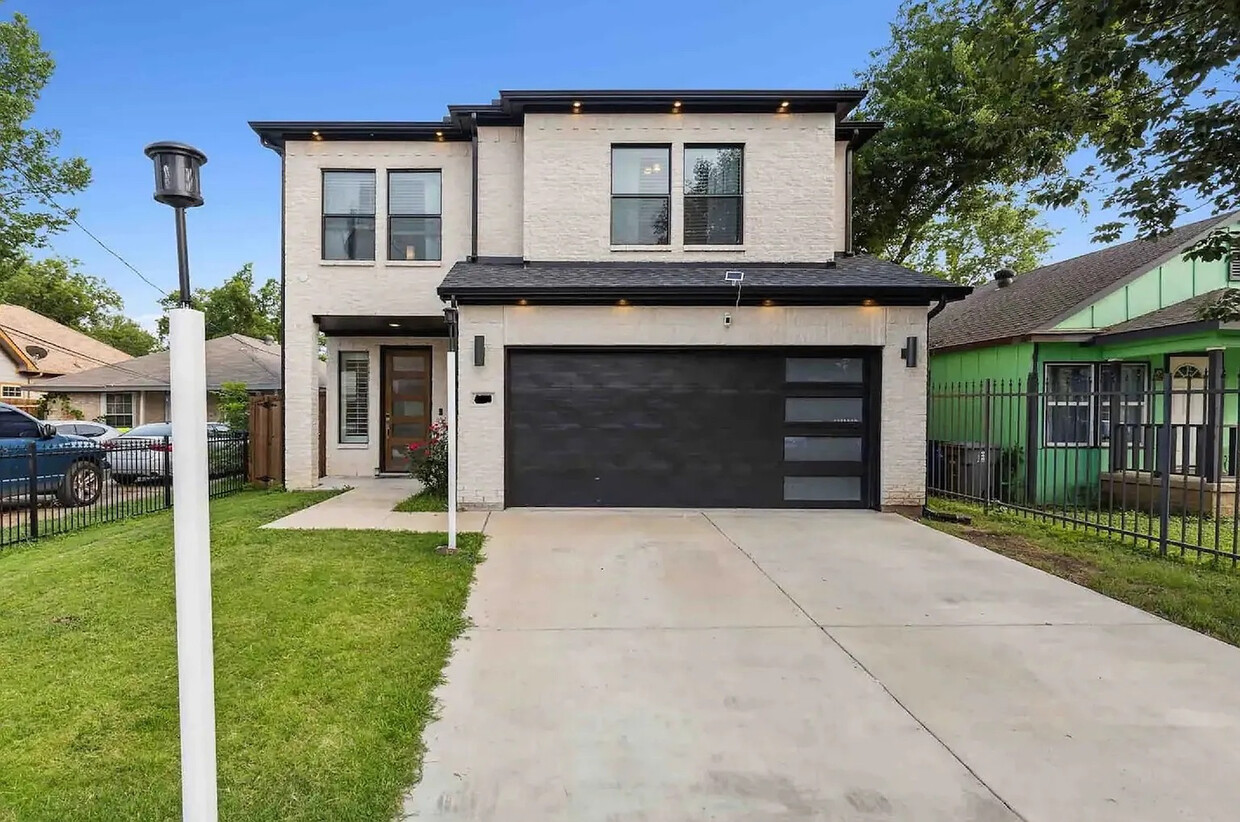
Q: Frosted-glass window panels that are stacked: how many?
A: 4